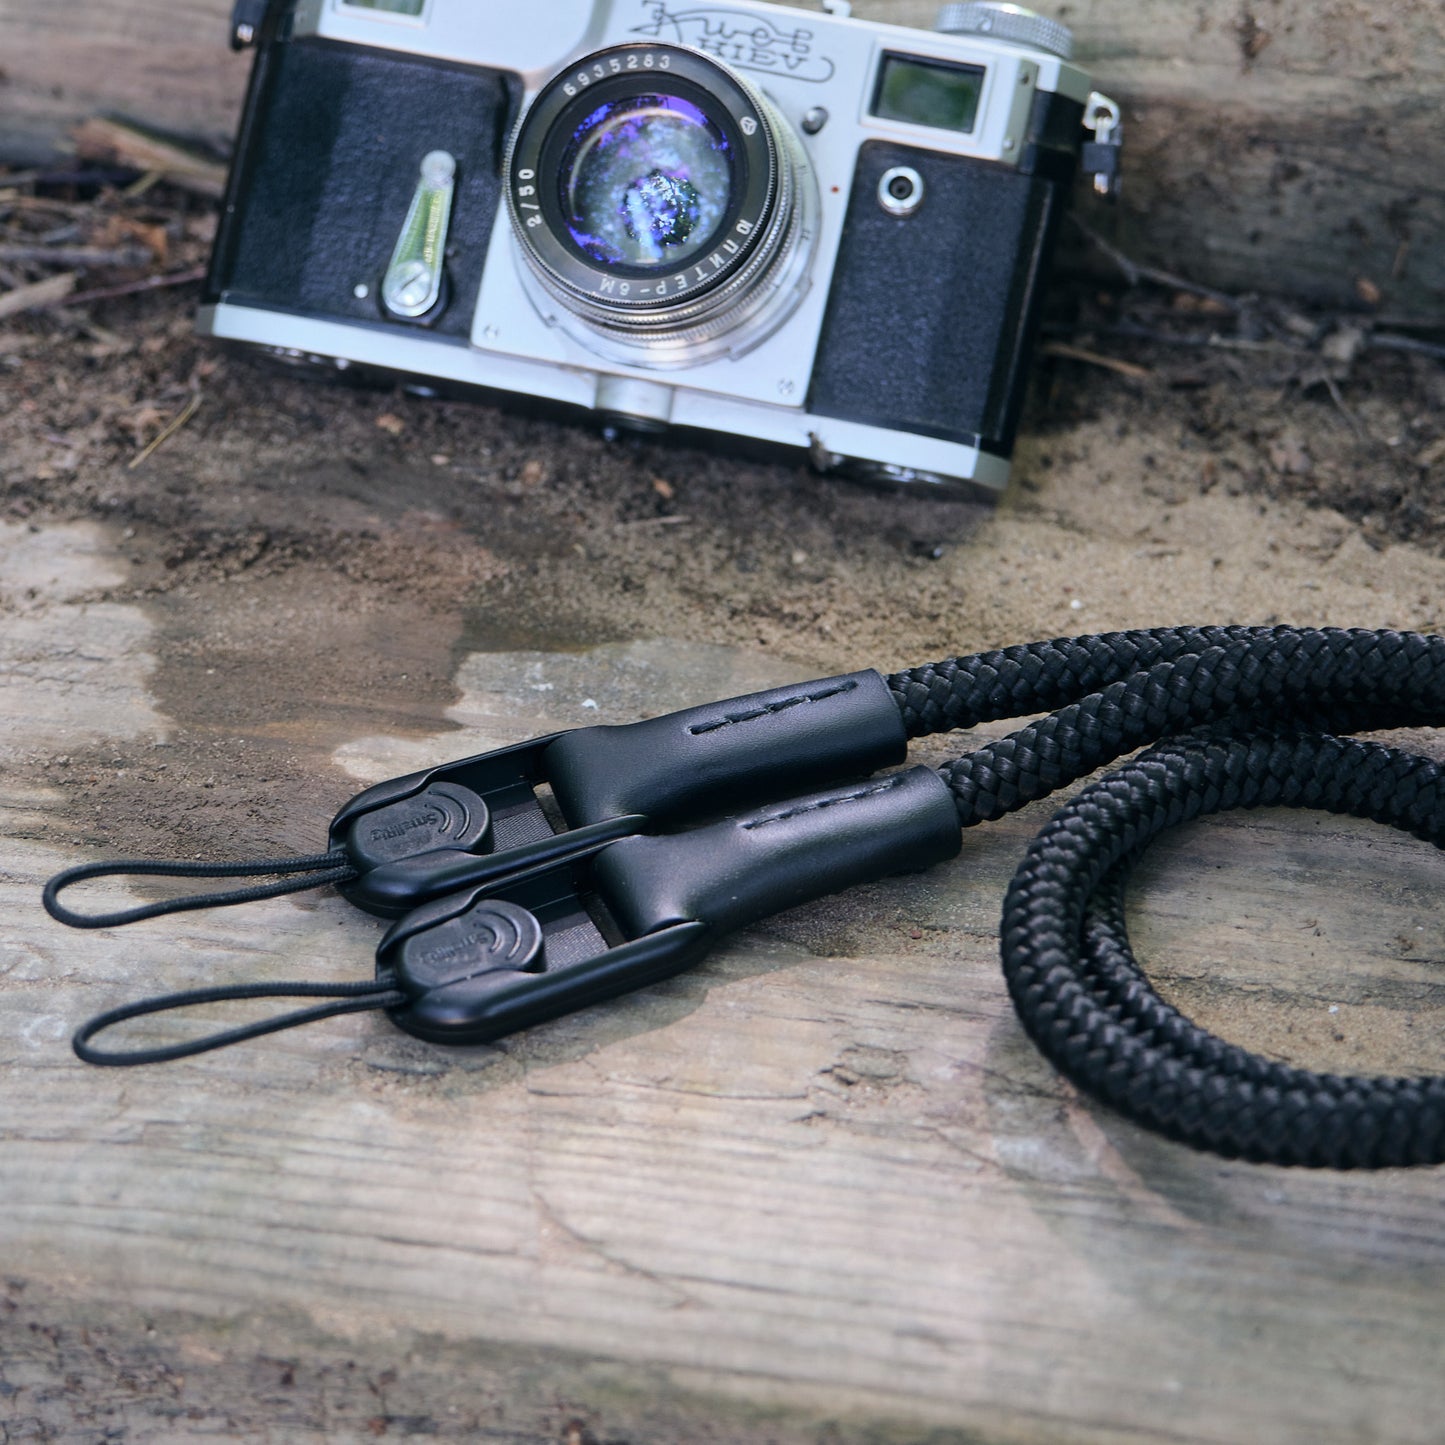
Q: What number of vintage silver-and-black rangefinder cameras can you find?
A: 1